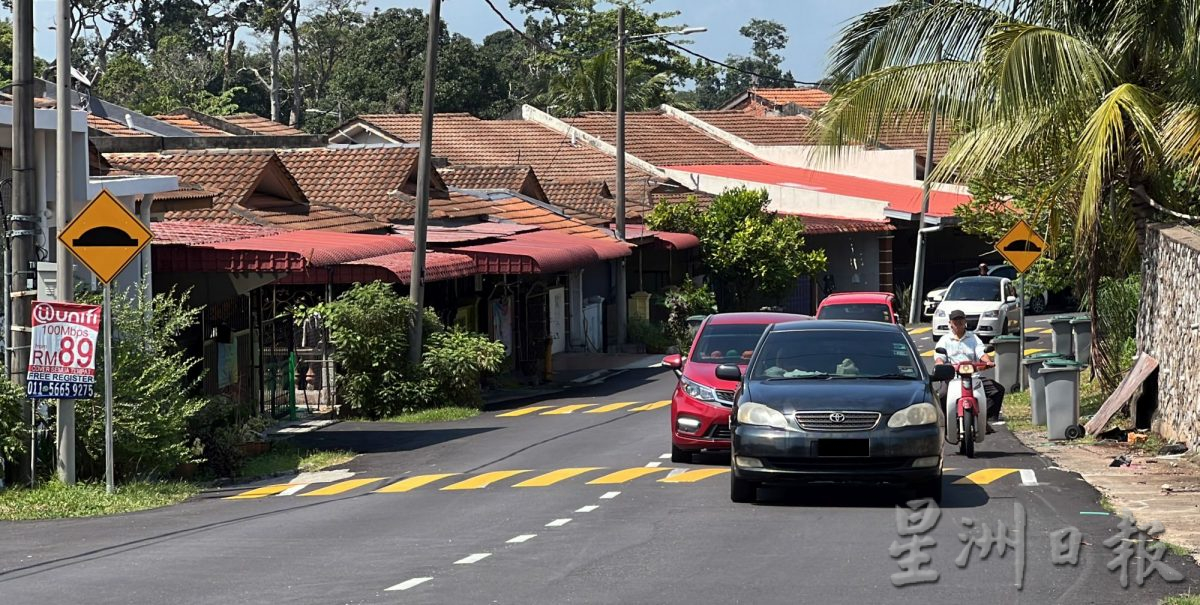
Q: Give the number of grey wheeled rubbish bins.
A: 5